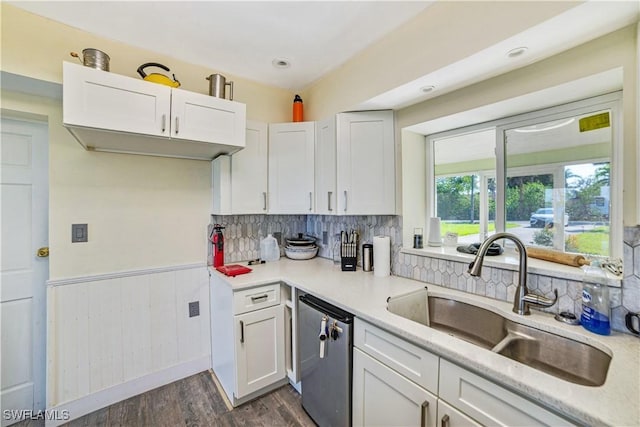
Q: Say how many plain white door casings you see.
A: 1